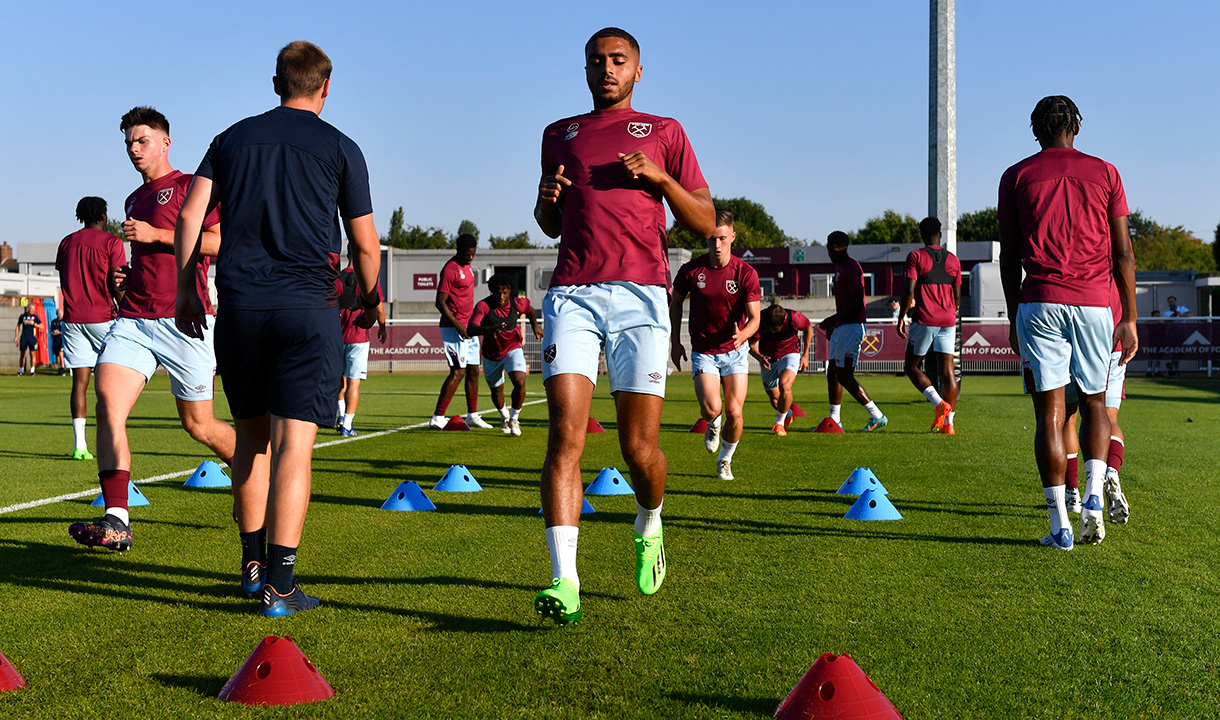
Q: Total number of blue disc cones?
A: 8